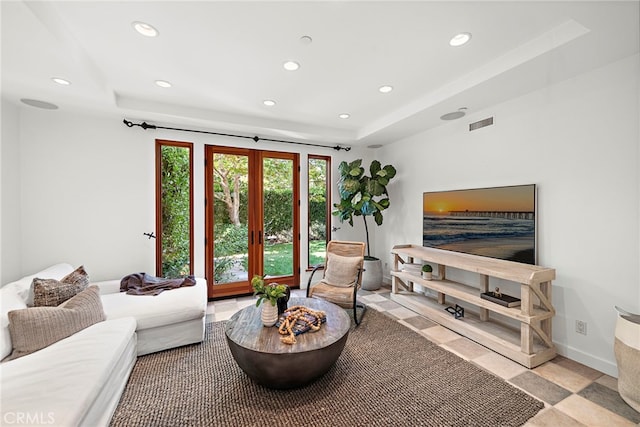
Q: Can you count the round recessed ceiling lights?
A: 8